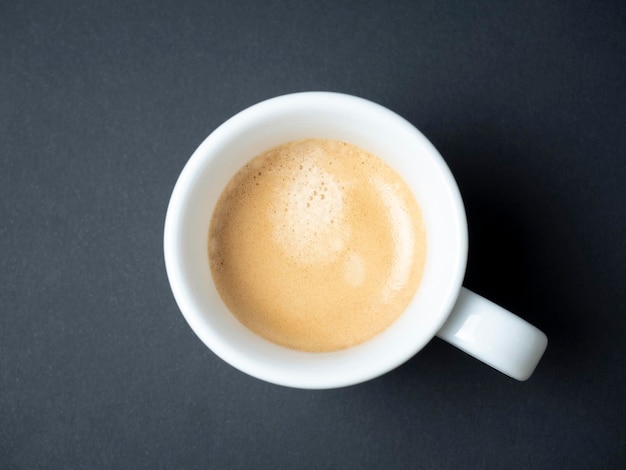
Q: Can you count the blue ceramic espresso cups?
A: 0